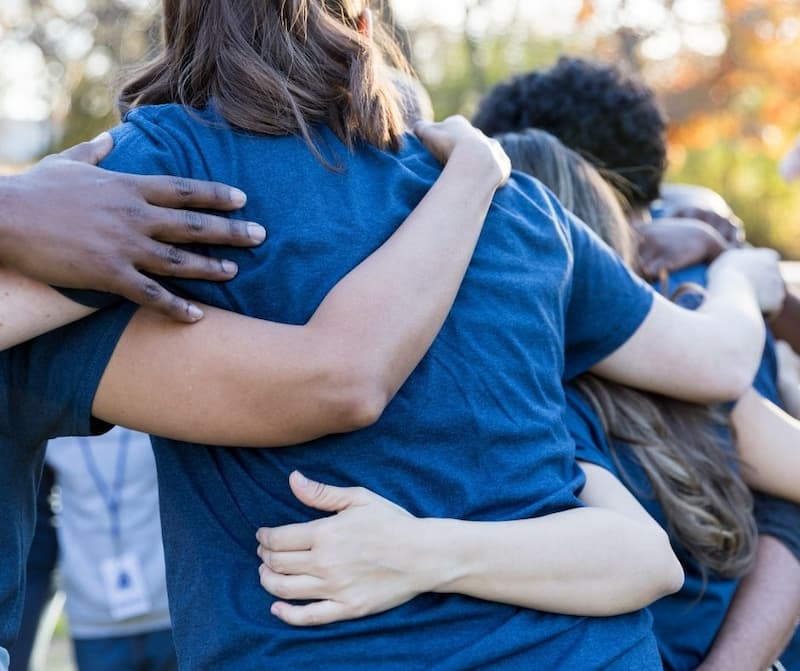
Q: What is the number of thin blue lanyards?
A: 1